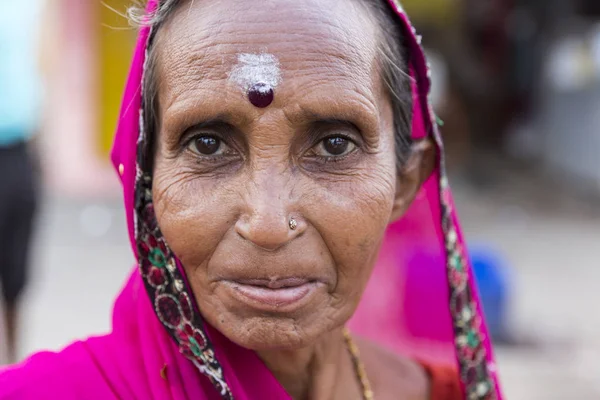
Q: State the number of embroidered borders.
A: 2